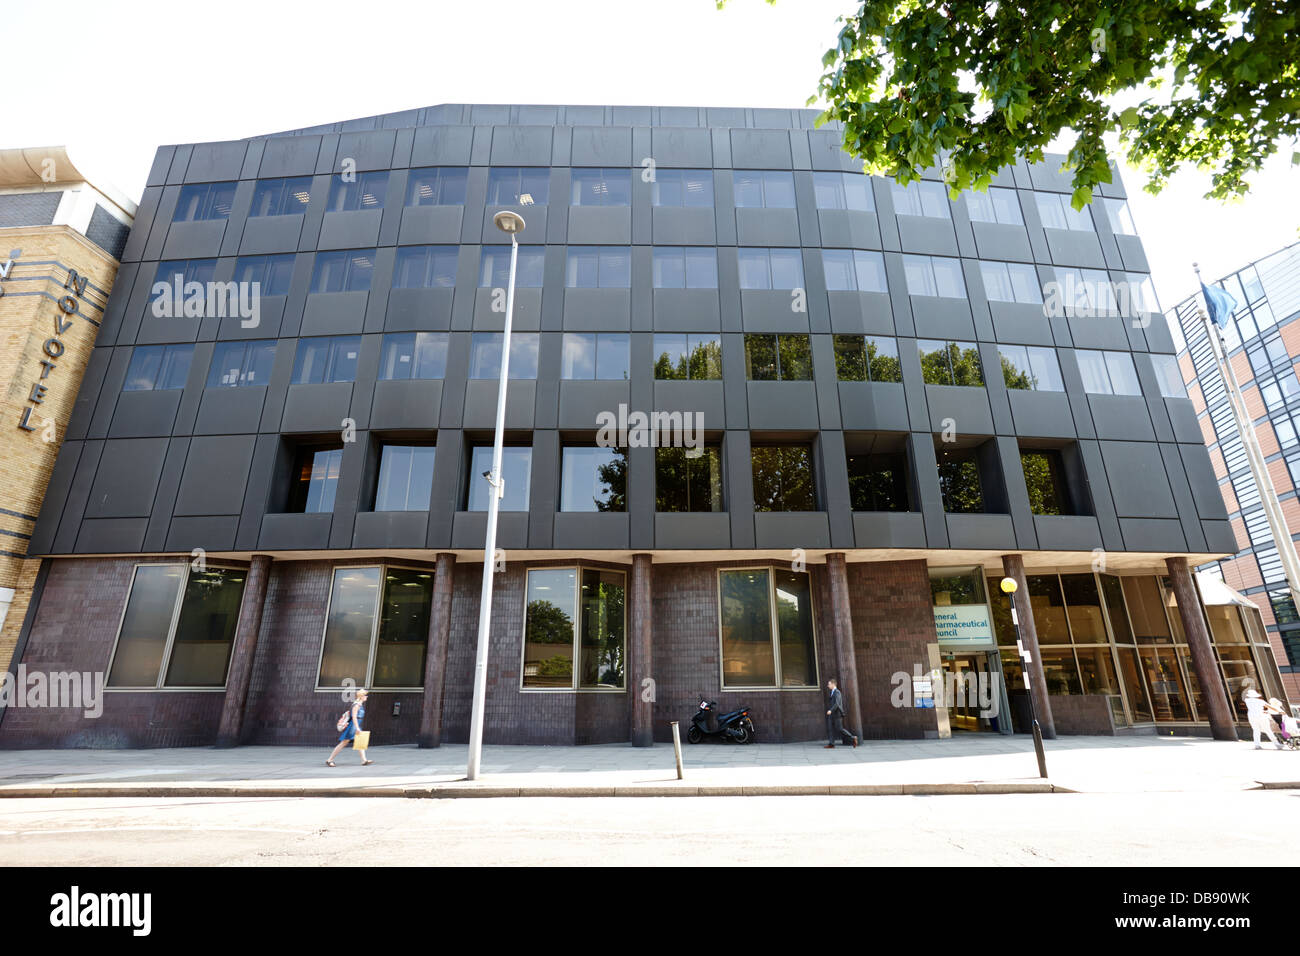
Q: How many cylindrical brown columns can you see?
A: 6